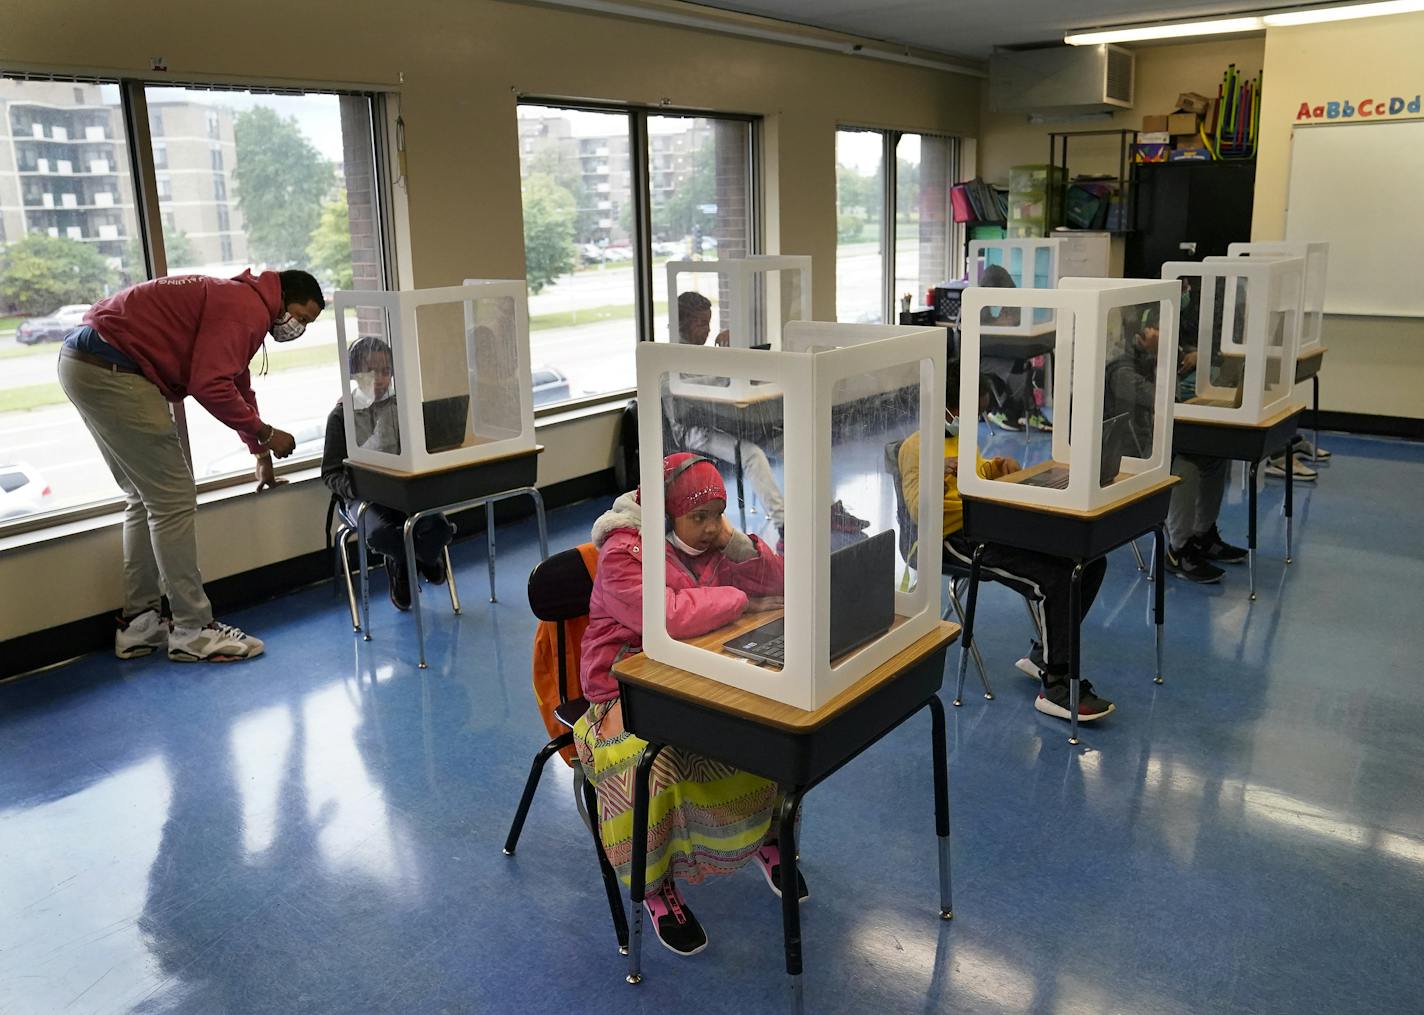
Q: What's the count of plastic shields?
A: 7